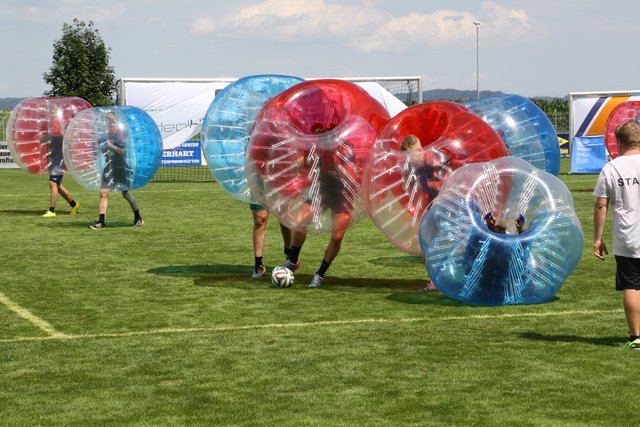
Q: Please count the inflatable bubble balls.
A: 8